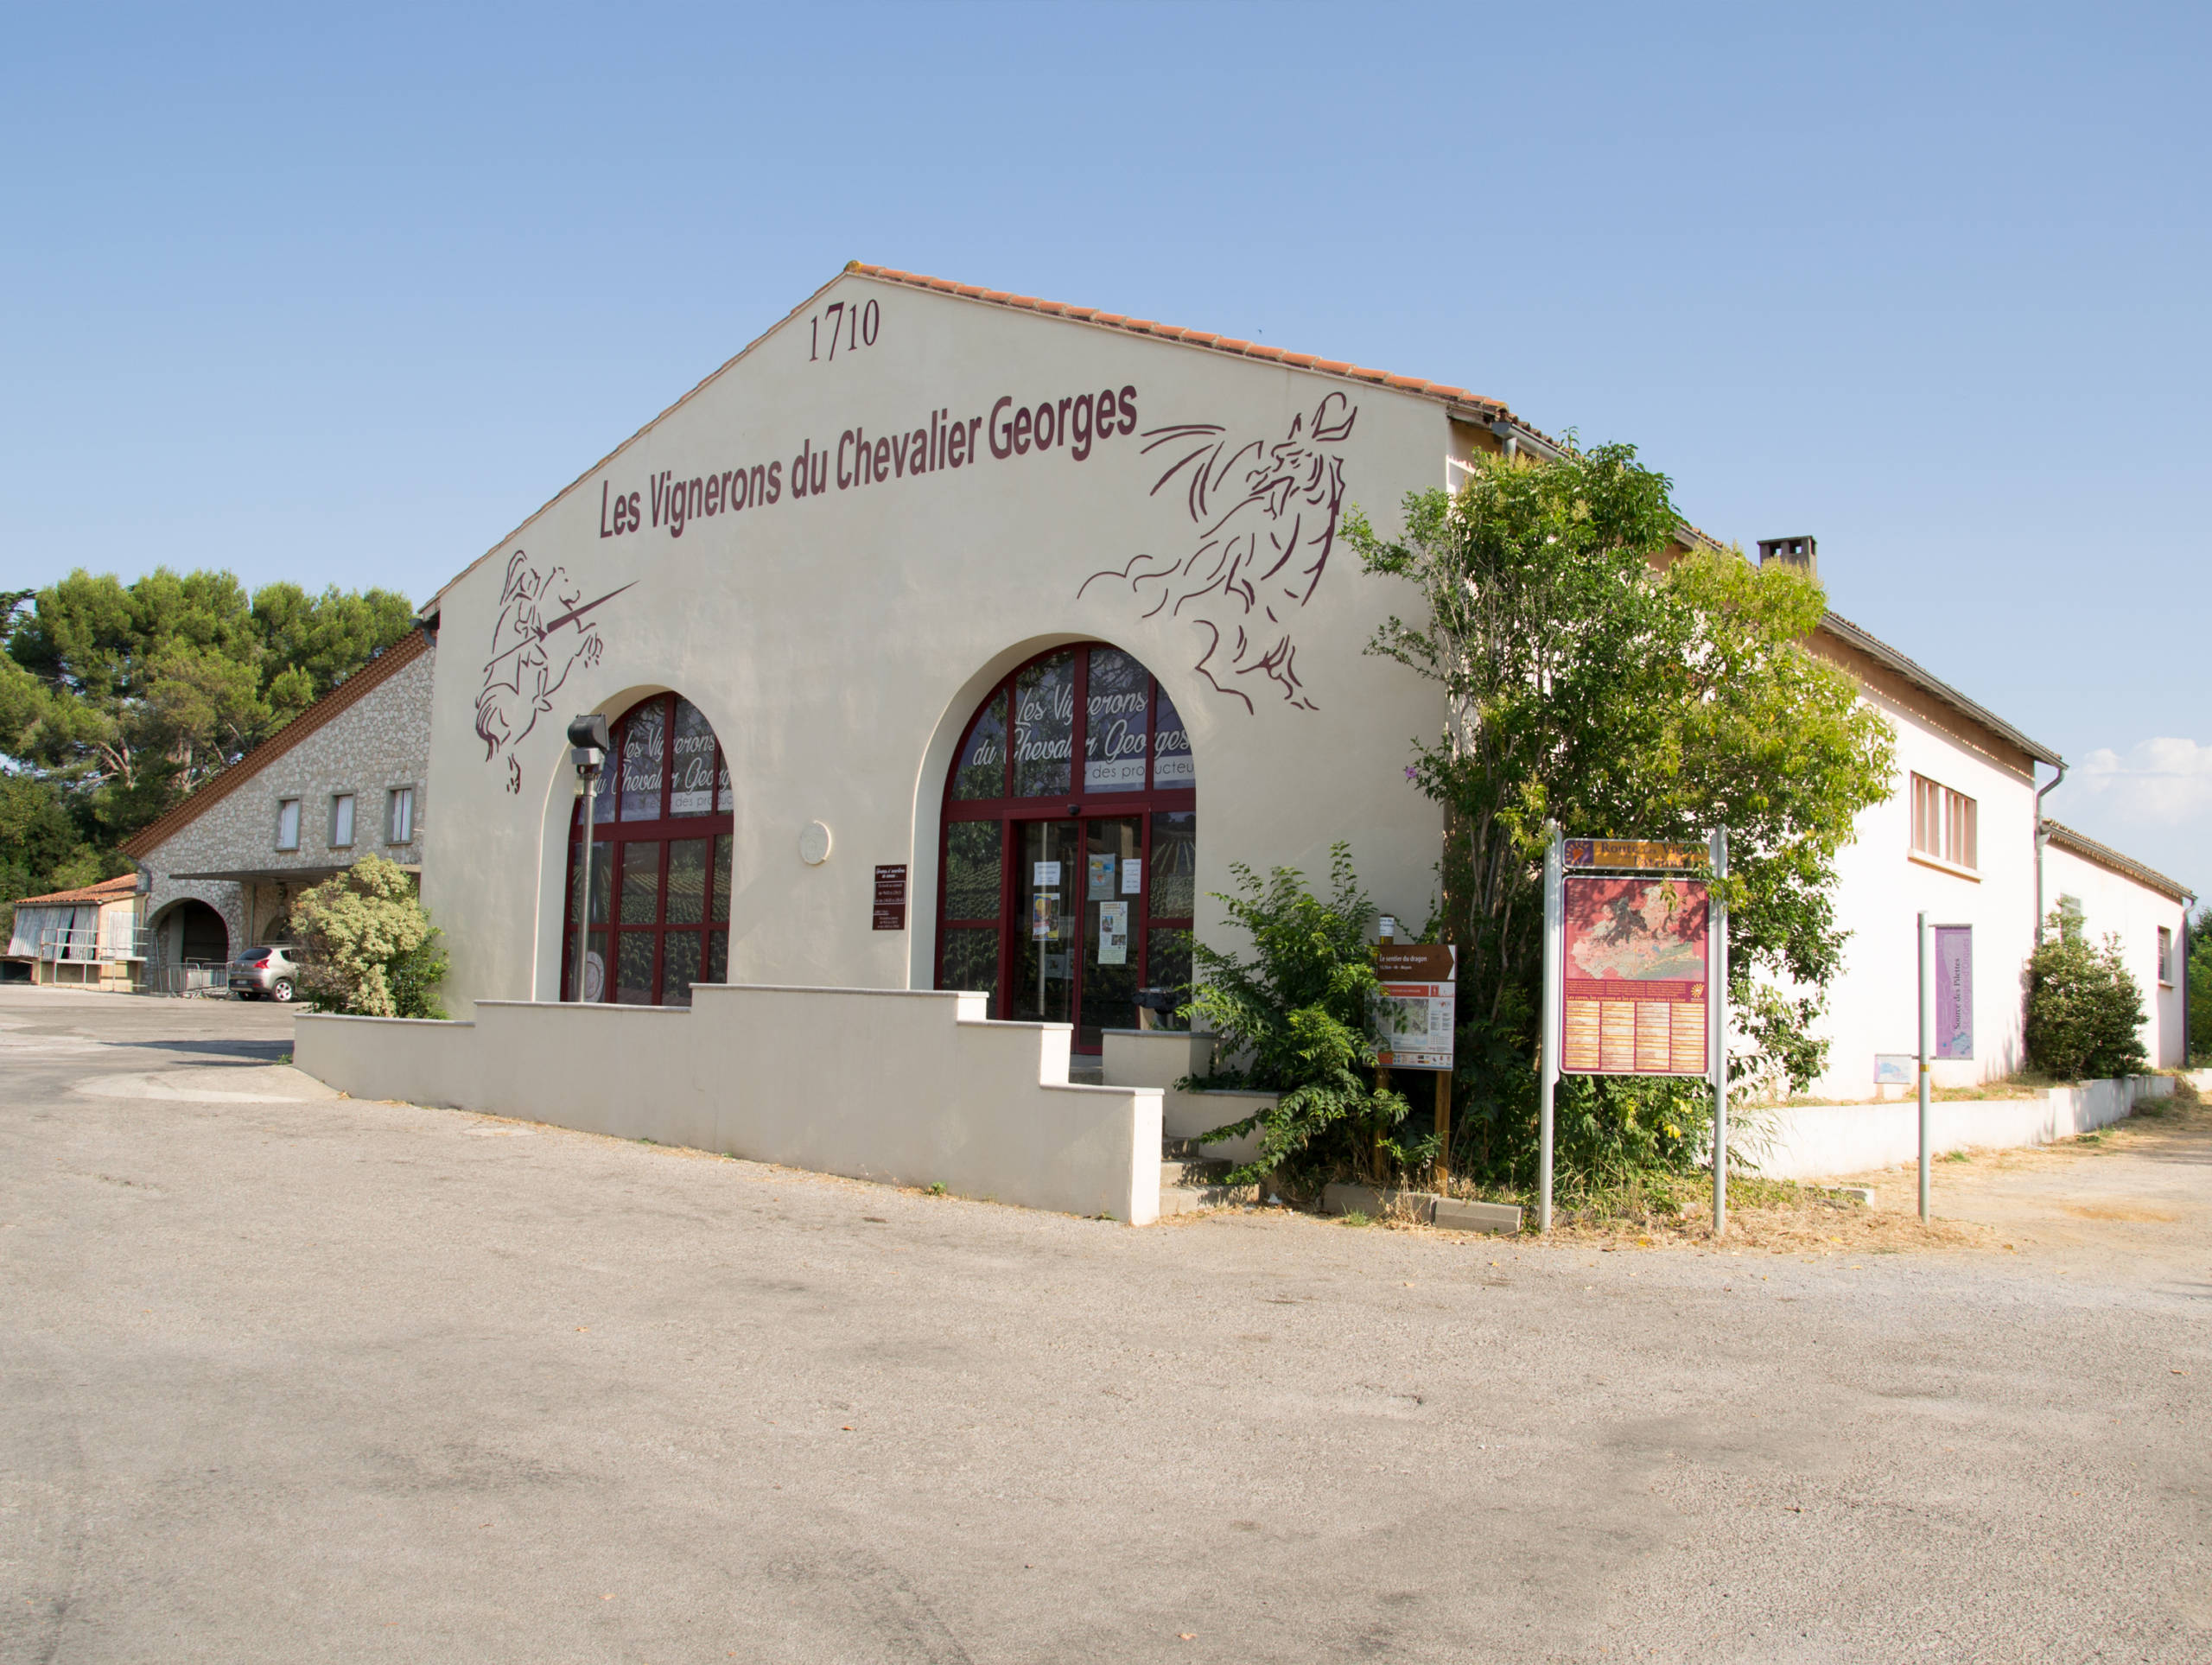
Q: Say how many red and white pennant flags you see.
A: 0